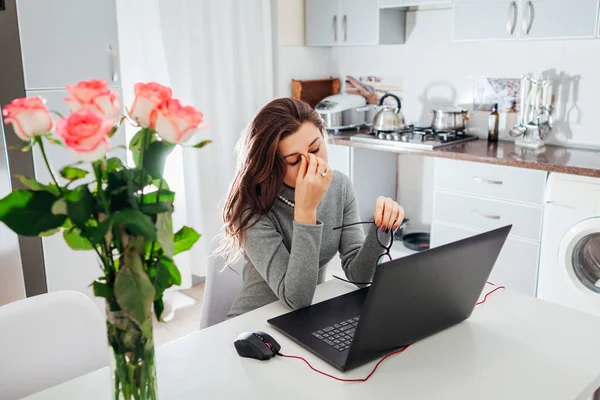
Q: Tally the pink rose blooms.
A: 5